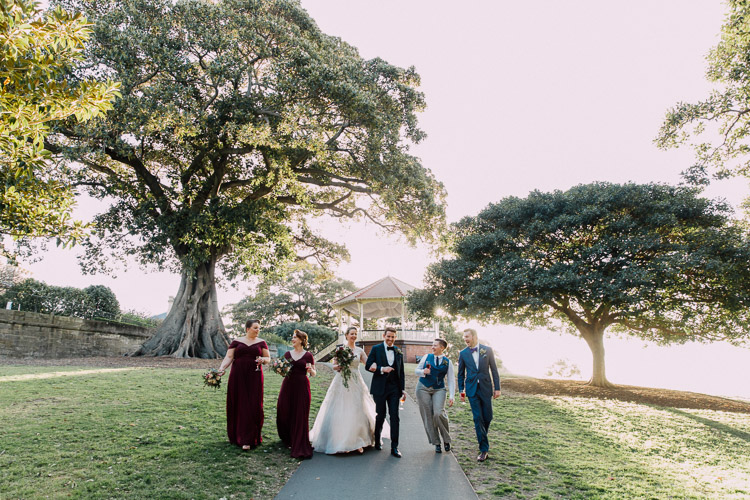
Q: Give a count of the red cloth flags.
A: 0